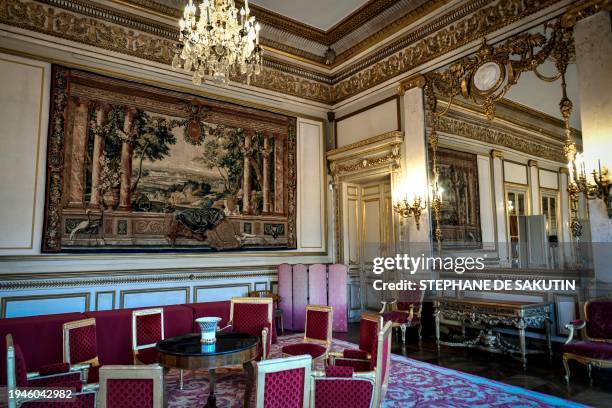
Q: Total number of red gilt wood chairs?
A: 11